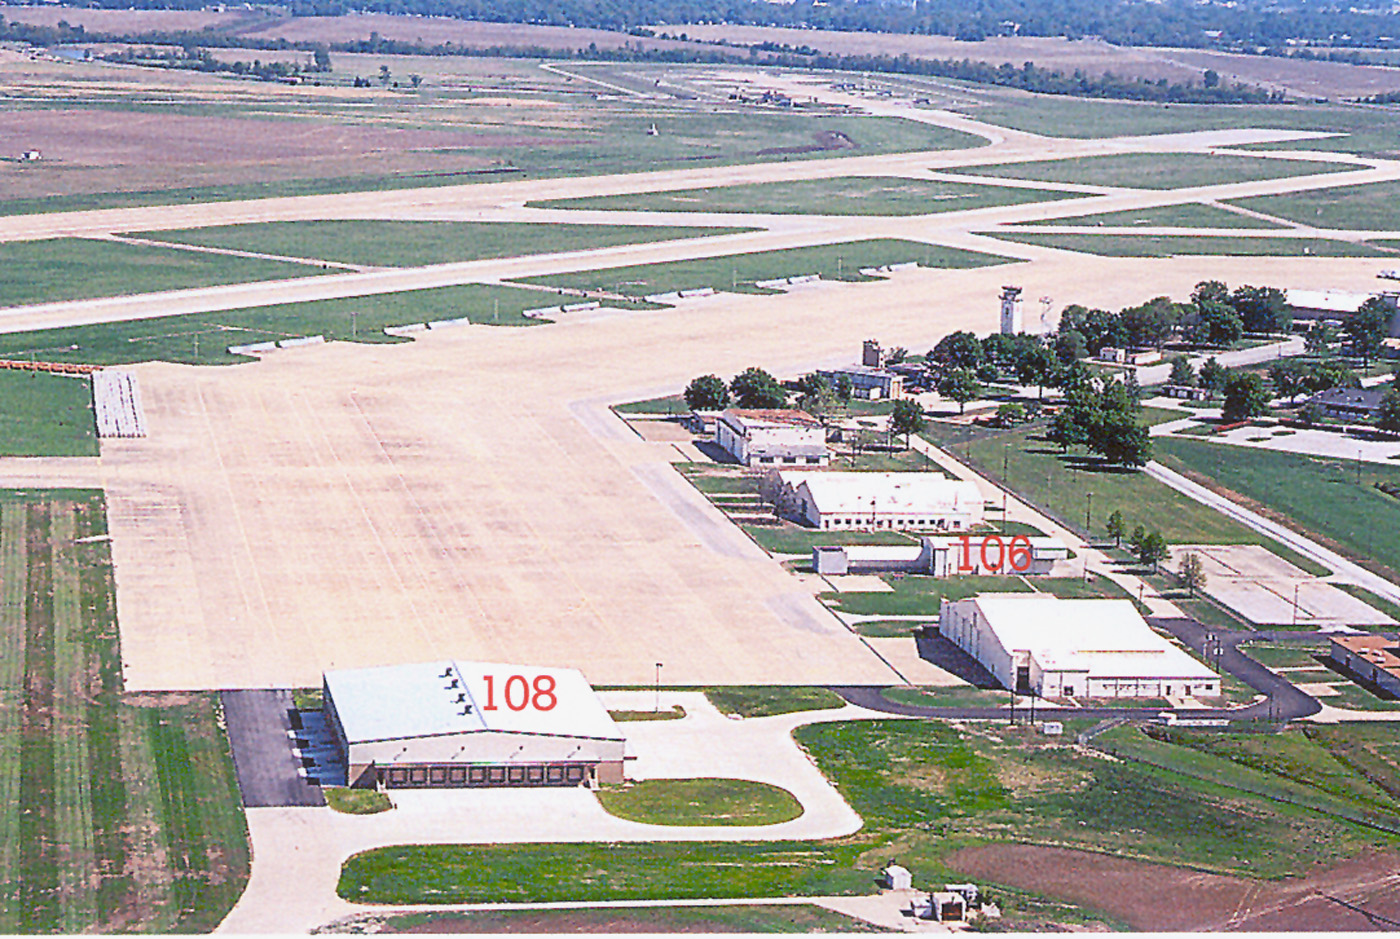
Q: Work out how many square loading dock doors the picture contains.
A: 10